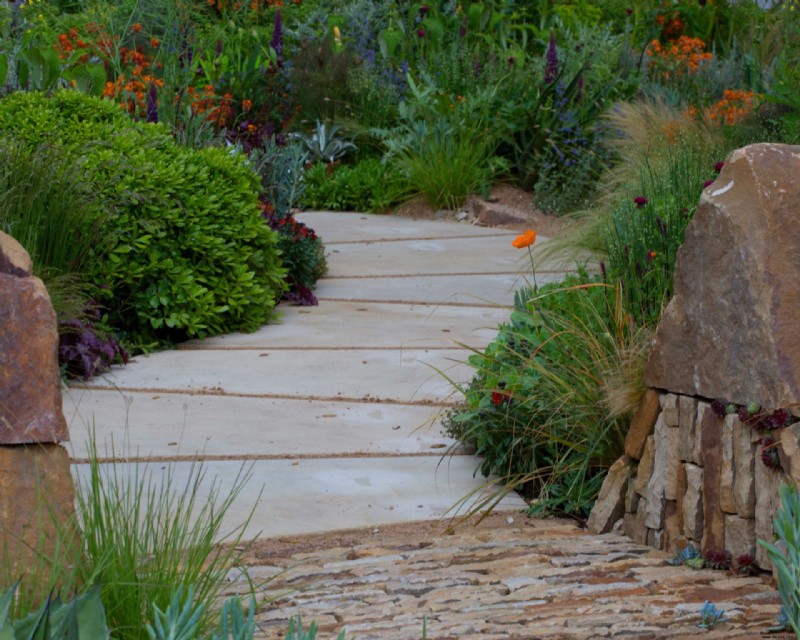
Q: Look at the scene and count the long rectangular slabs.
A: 7